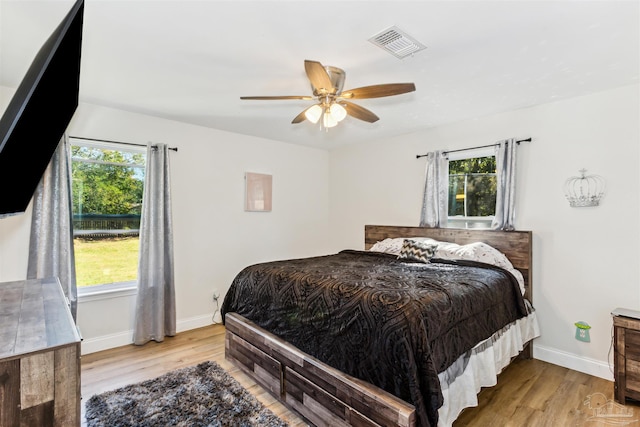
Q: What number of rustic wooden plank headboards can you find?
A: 1